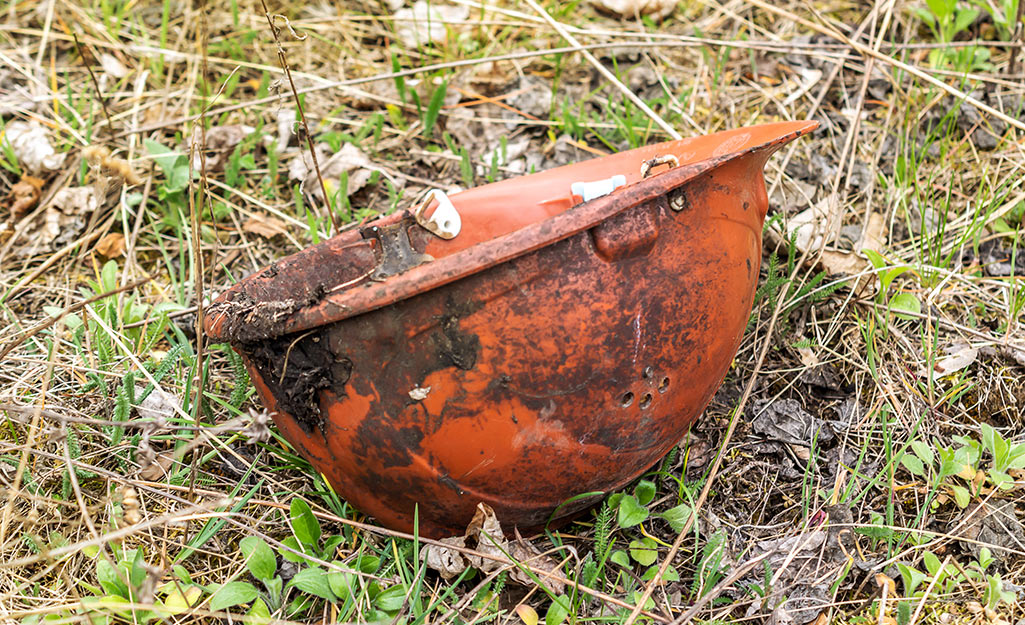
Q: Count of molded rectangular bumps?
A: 1